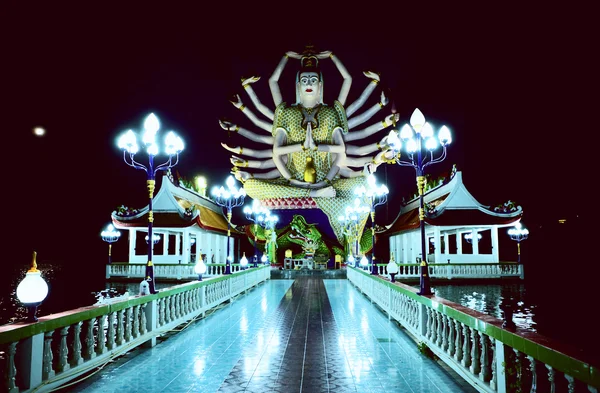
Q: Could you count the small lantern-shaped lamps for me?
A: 7